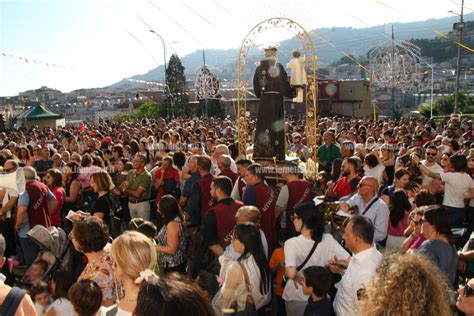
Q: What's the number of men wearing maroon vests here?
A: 7